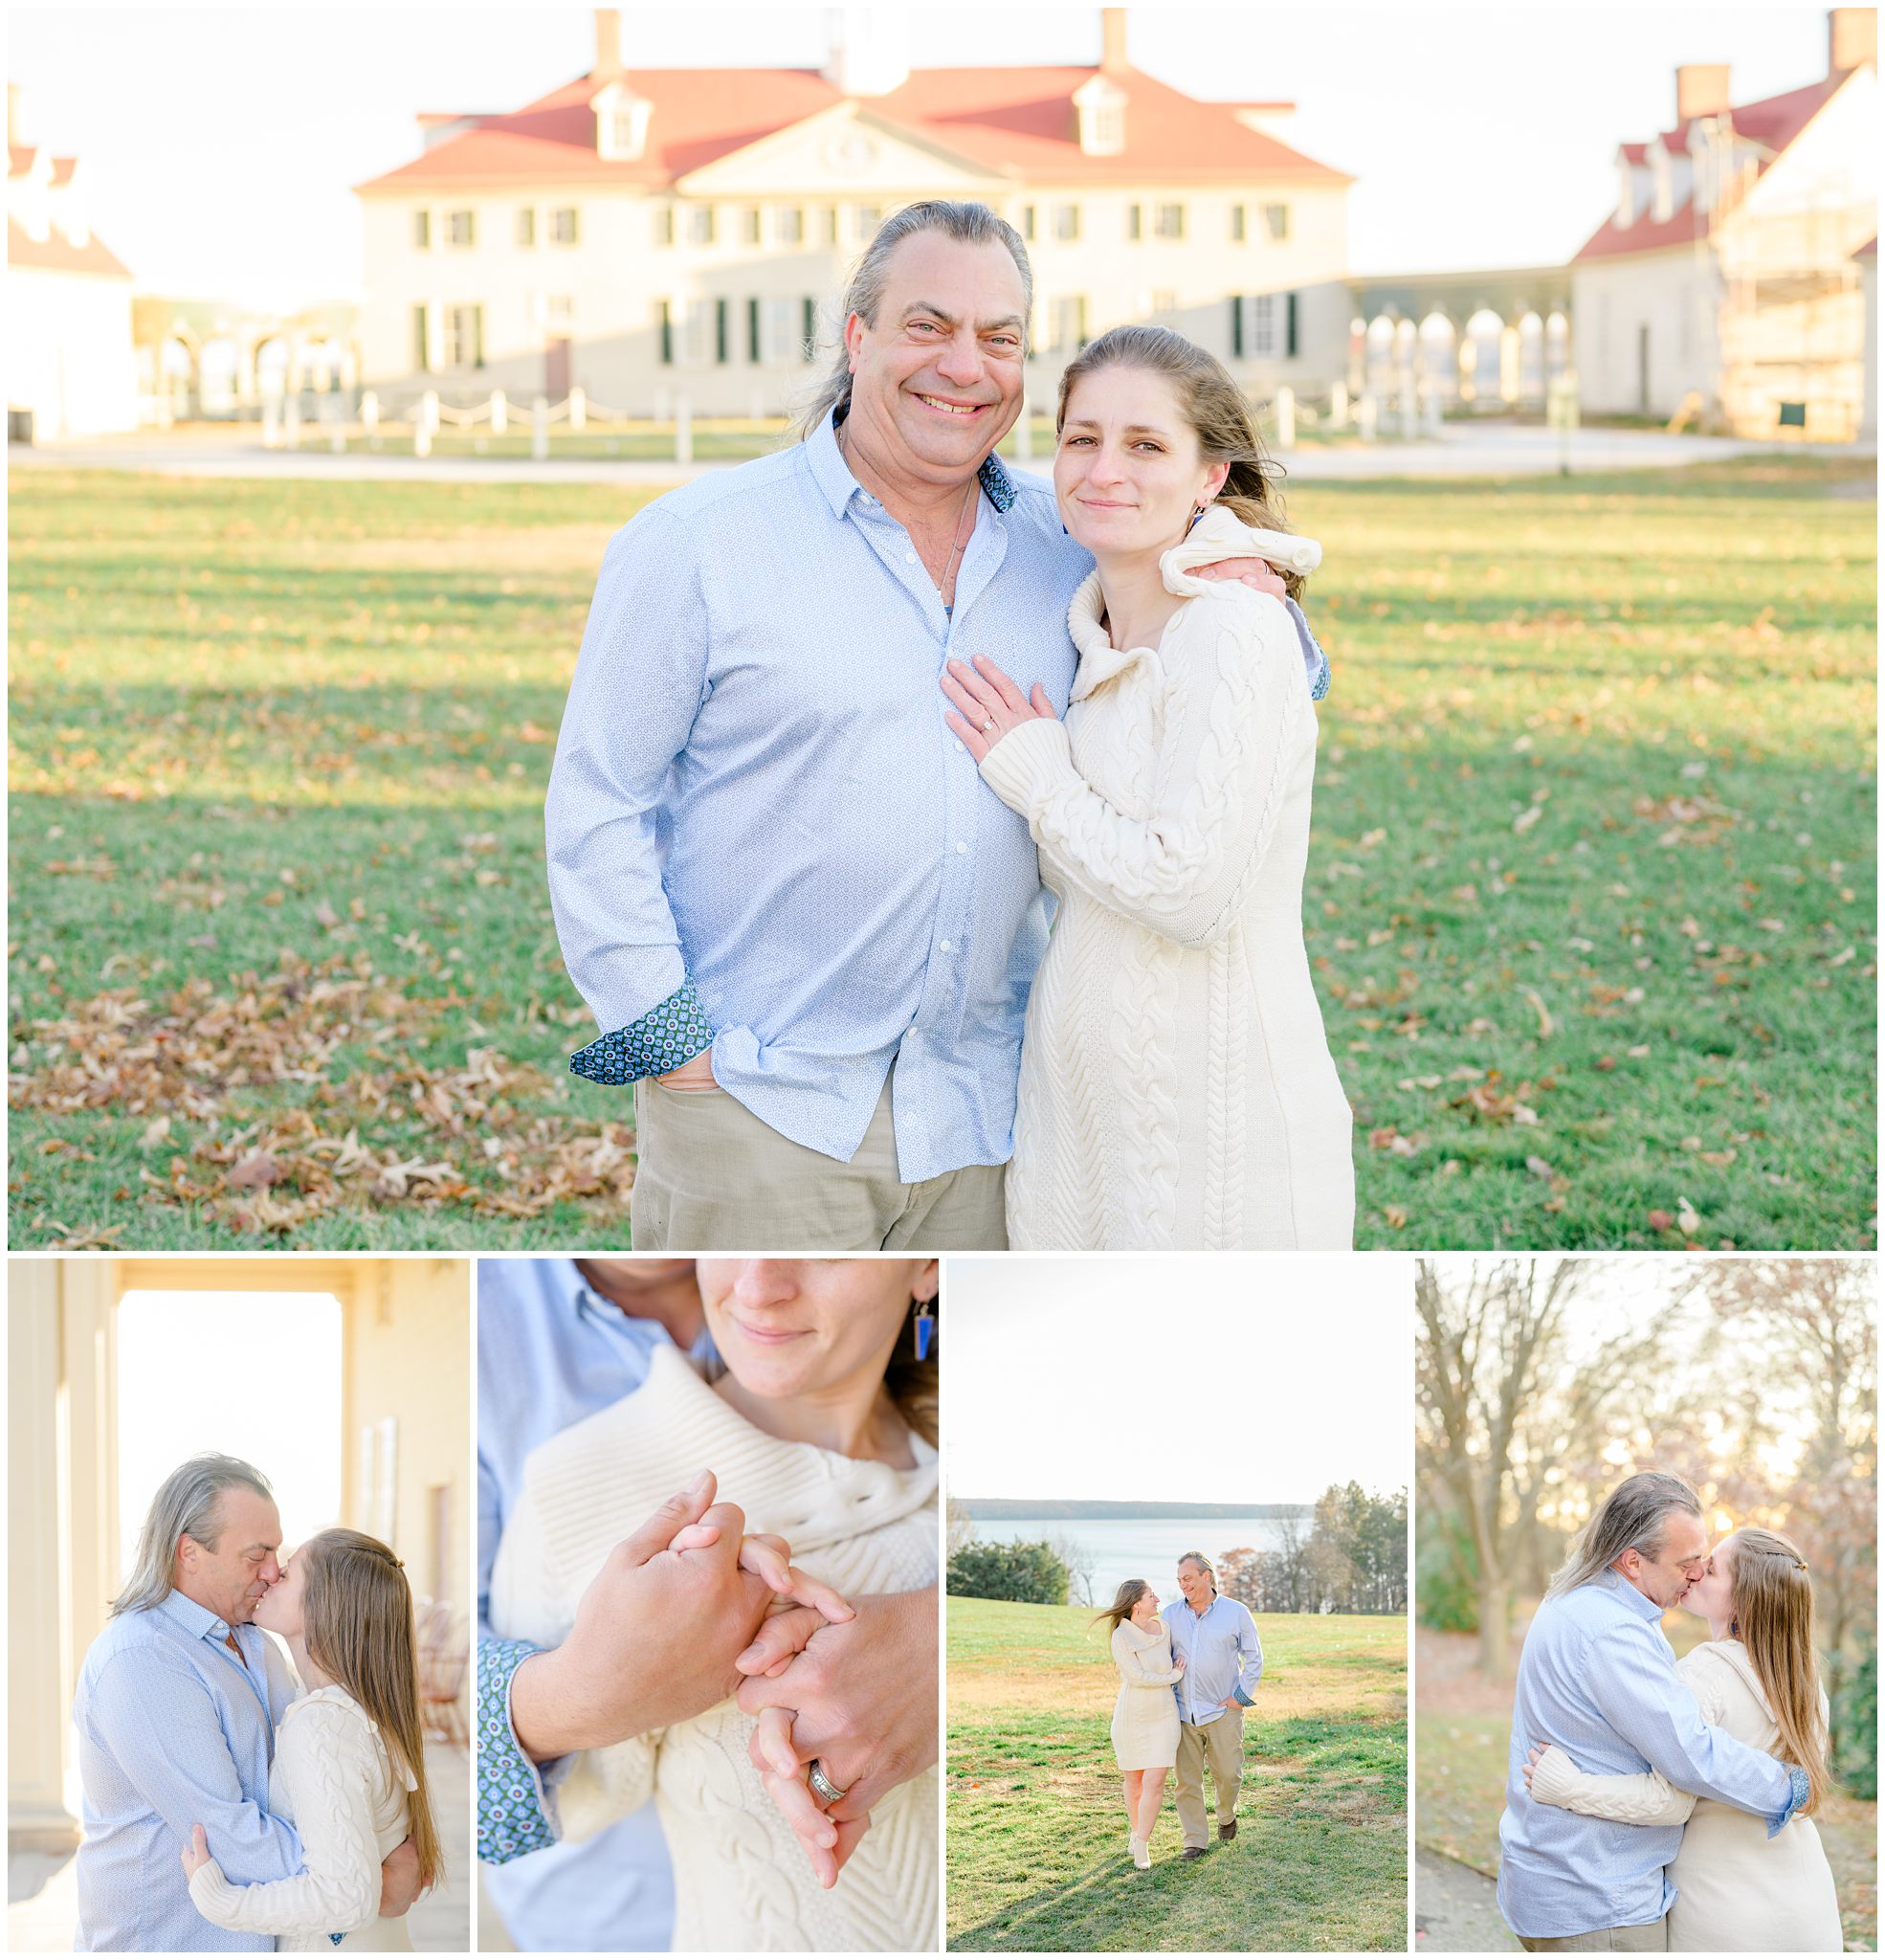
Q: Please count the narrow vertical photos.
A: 4